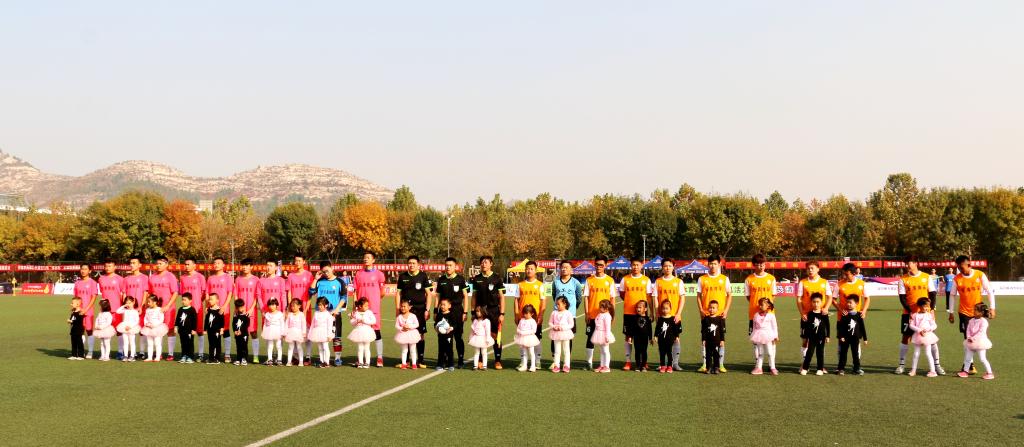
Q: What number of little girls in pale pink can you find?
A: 15